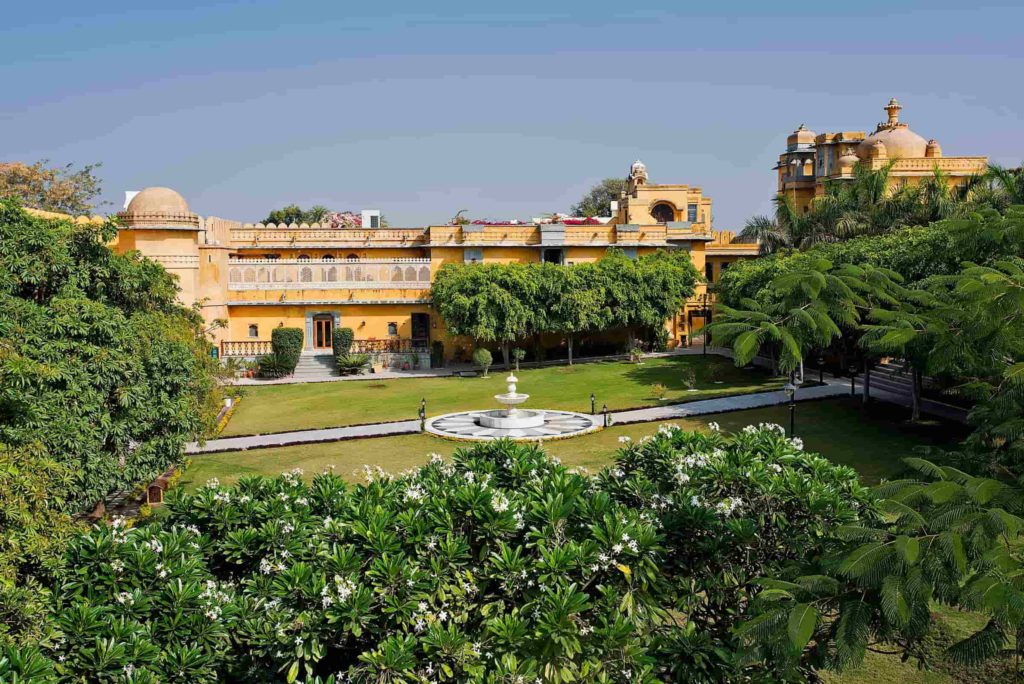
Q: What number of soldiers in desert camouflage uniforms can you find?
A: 0